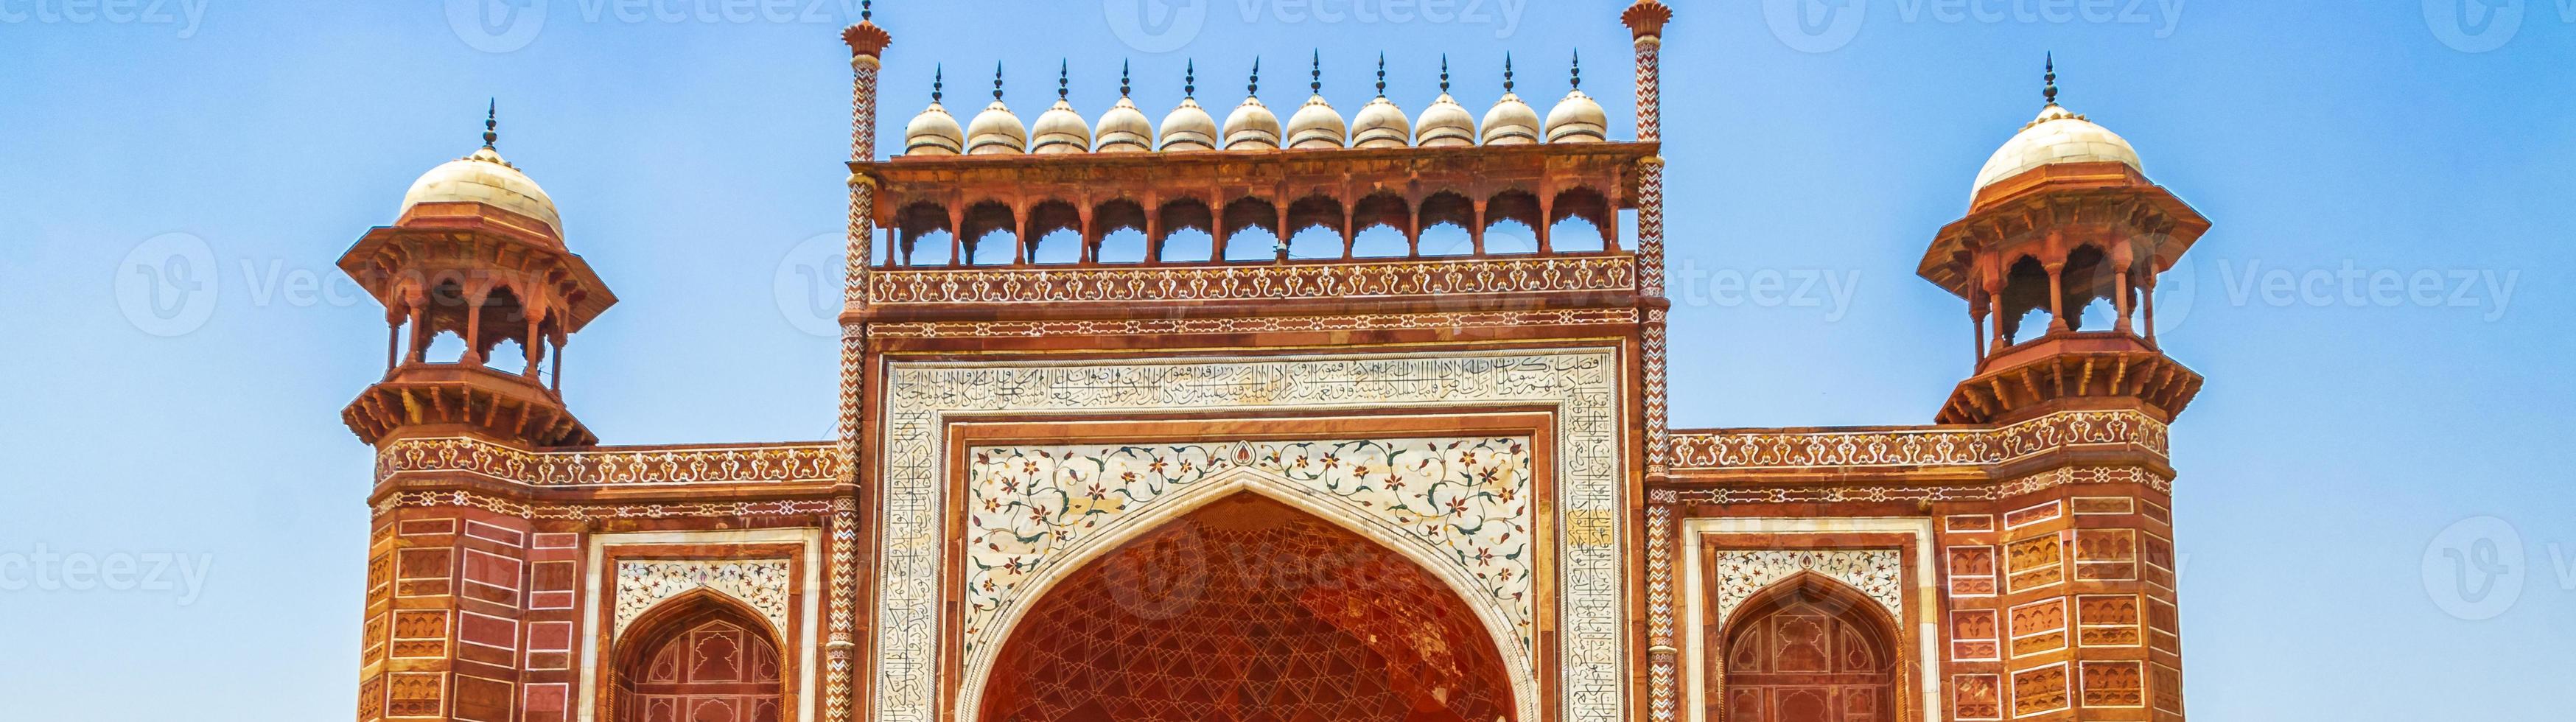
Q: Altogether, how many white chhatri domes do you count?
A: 13